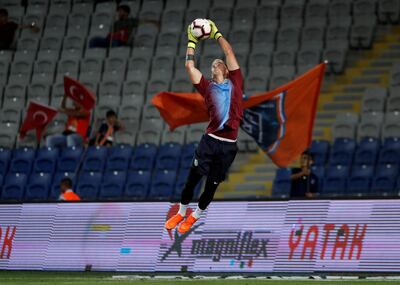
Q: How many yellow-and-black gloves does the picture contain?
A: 2